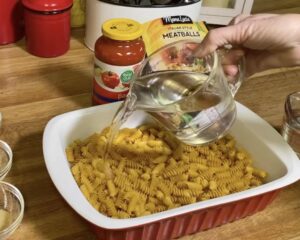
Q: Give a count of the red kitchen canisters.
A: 2